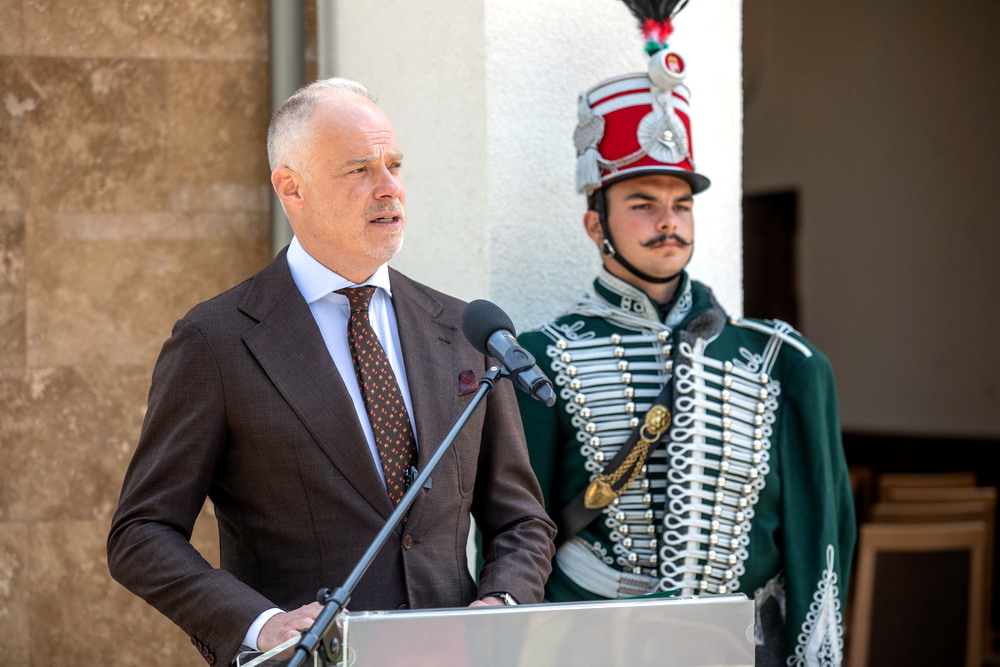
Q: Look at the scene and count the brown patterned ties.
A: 1